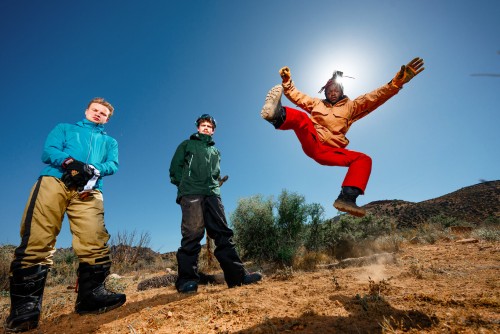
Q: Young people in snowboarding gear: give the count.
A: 3